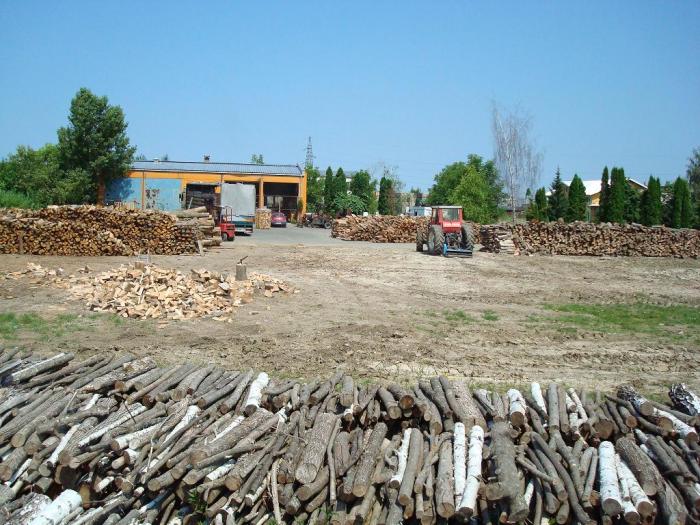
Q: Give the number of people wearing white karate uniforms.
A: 0